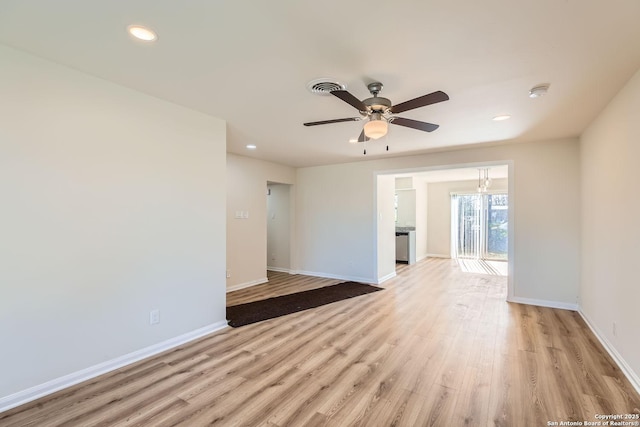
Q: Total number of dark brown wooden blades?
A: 5